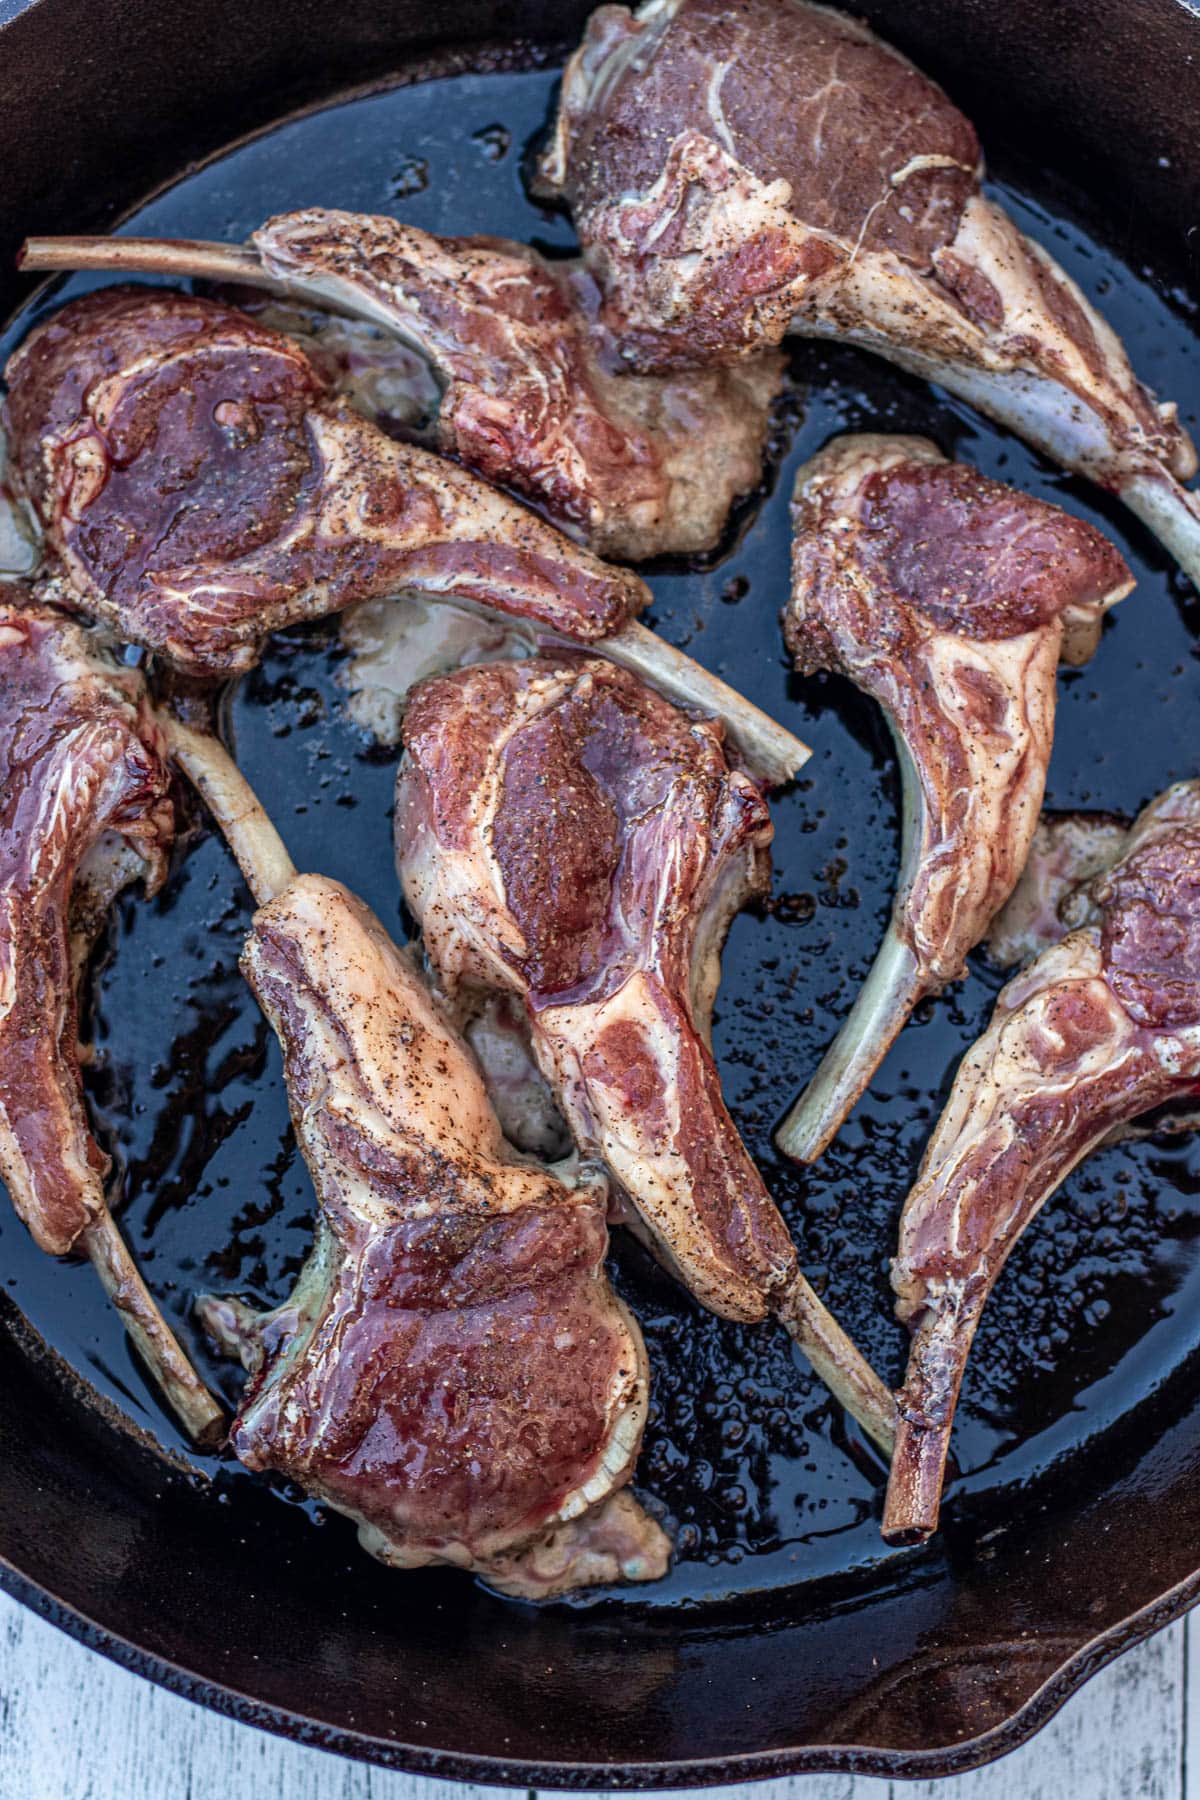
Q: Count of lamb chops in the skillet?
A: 8